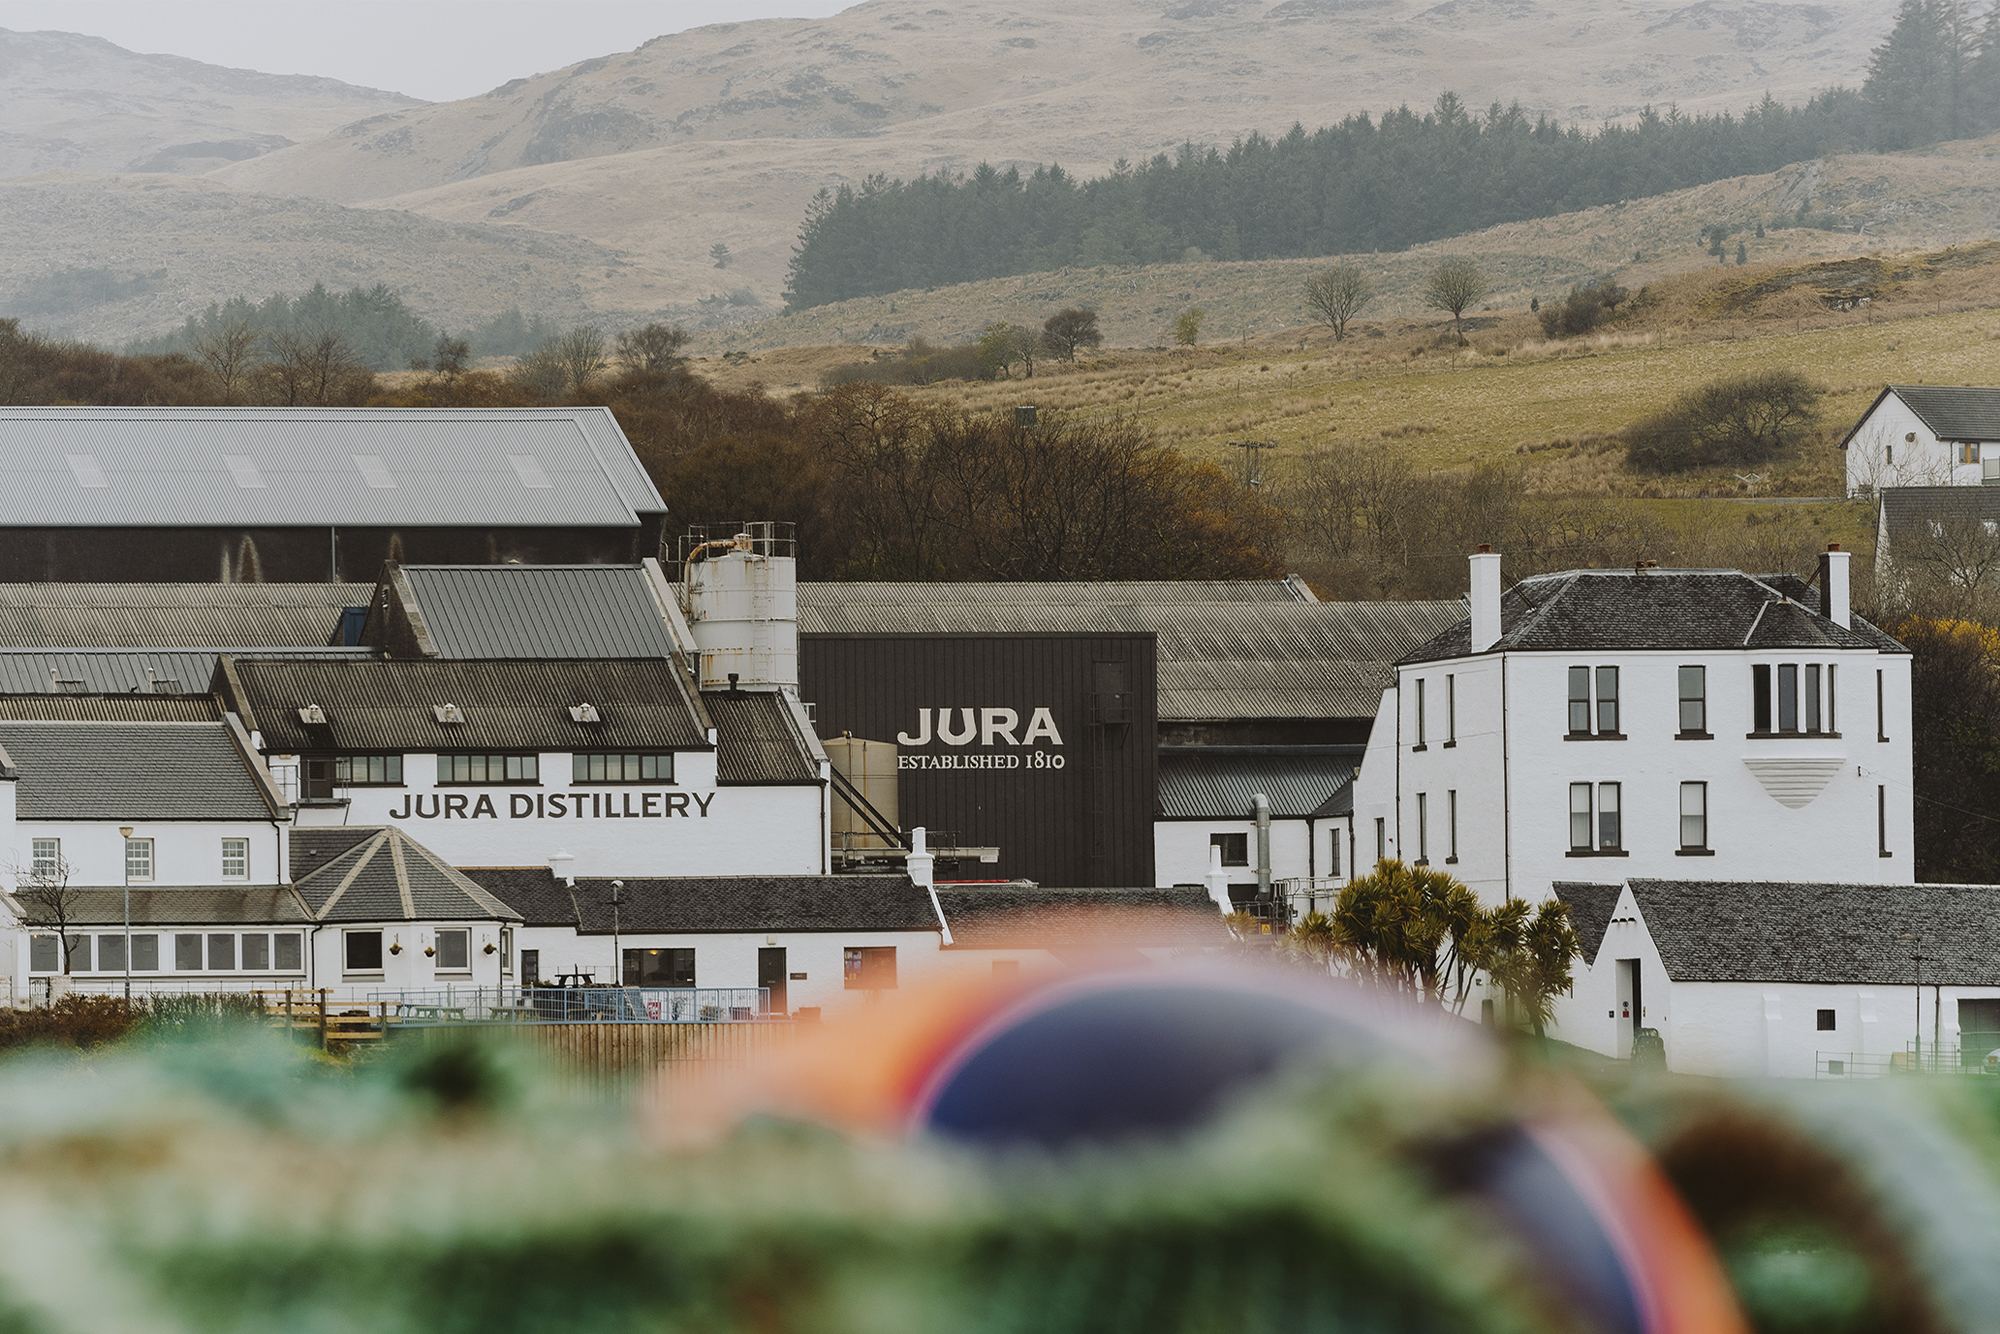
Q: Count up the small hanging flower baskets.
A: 3